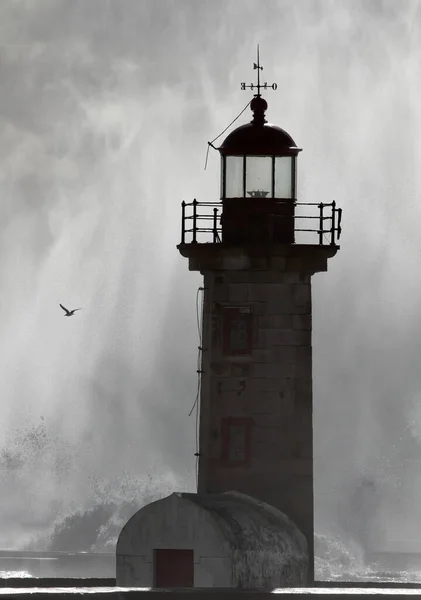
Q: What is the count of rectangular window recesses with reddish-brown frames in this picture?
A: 2